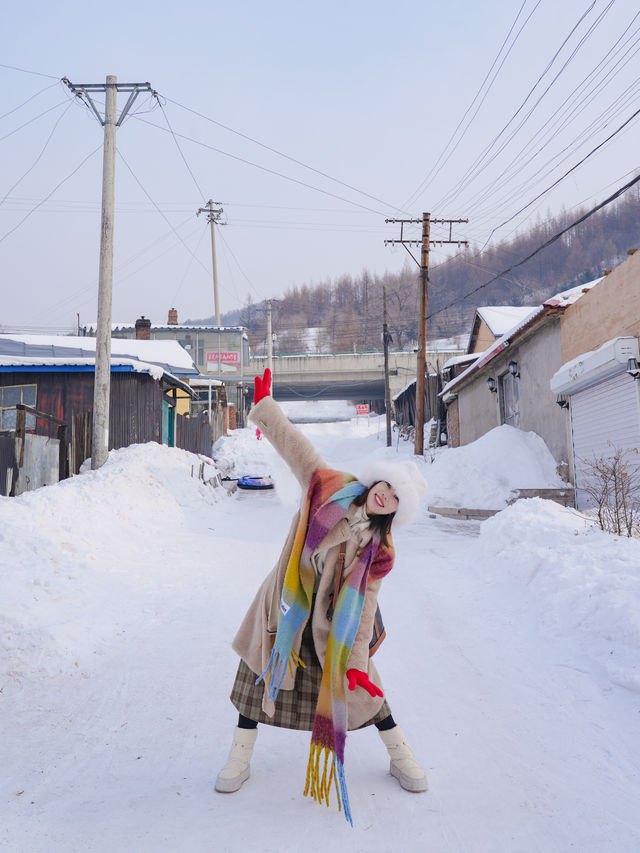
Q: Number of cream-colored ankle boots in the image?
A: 2